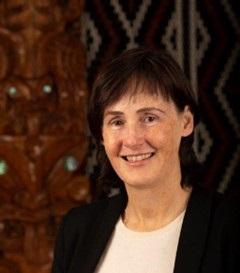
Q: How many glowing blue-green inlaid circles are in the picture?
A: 4